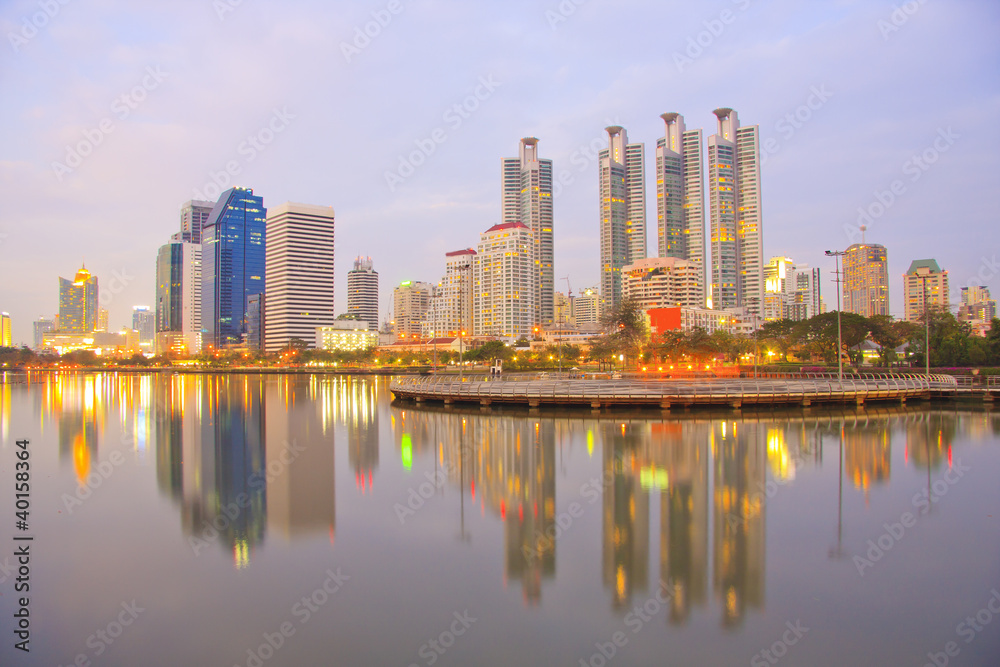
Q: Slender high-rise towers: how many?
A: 4